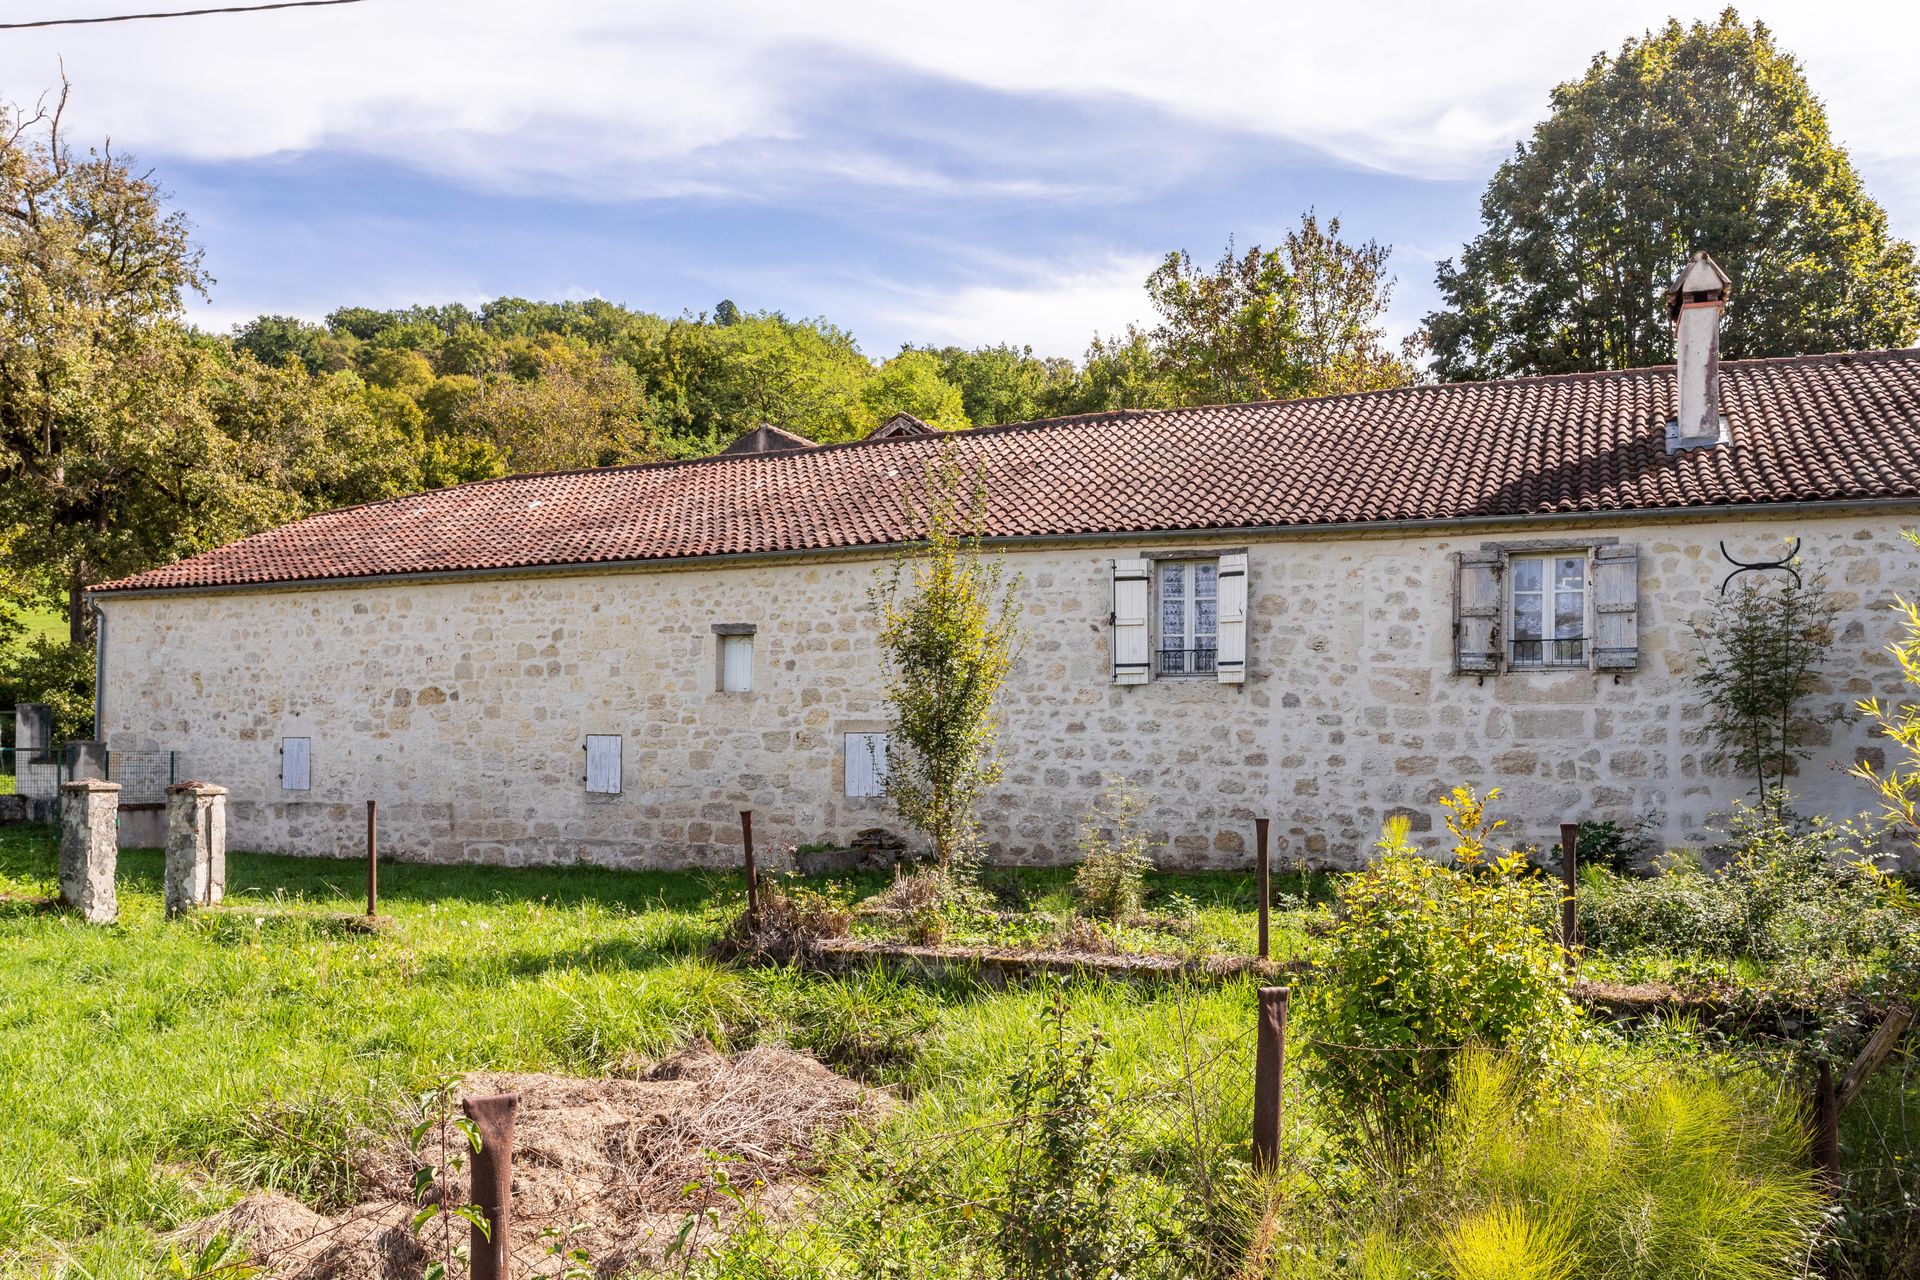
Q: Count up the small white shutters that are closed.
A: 4